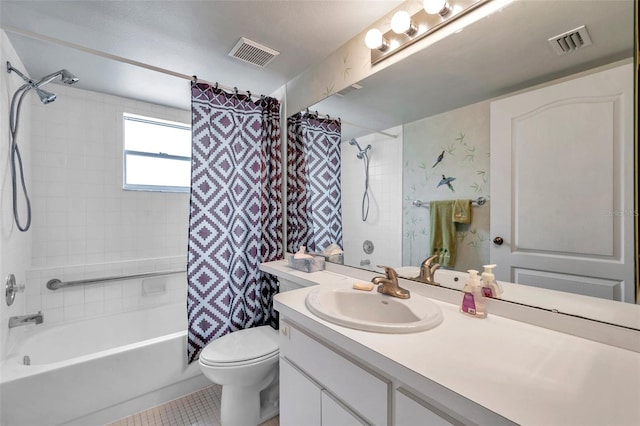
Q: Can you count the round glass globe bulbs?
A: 3